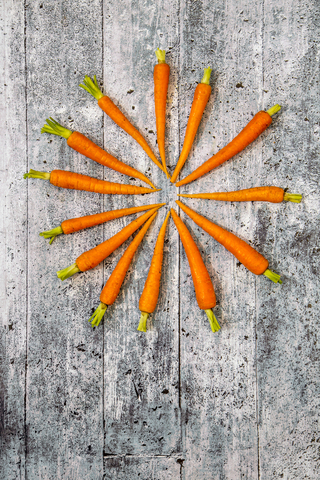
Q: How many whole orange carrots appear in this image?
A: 13